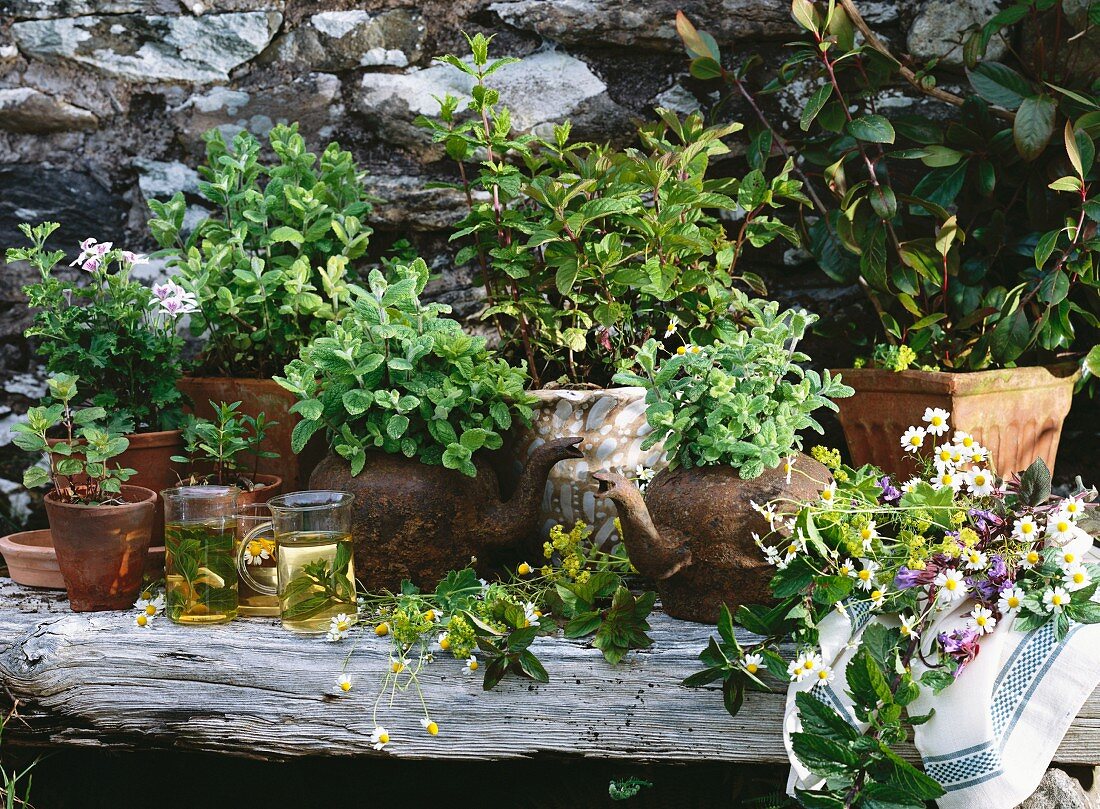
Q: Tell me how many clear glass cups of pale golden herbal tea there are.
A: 3